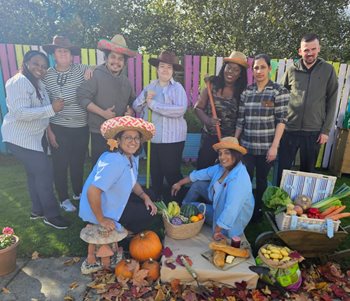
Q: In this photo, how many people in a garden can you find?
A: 9